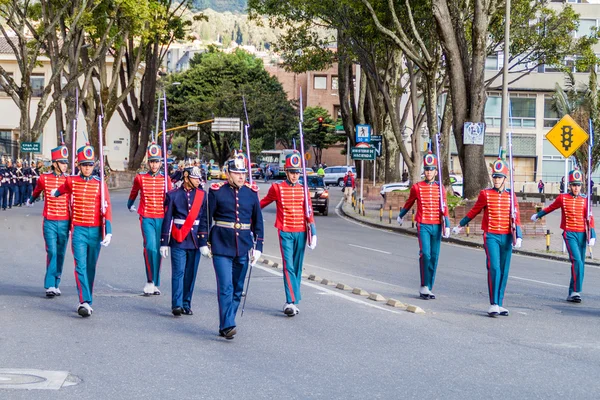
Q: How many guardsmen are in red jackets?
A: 7